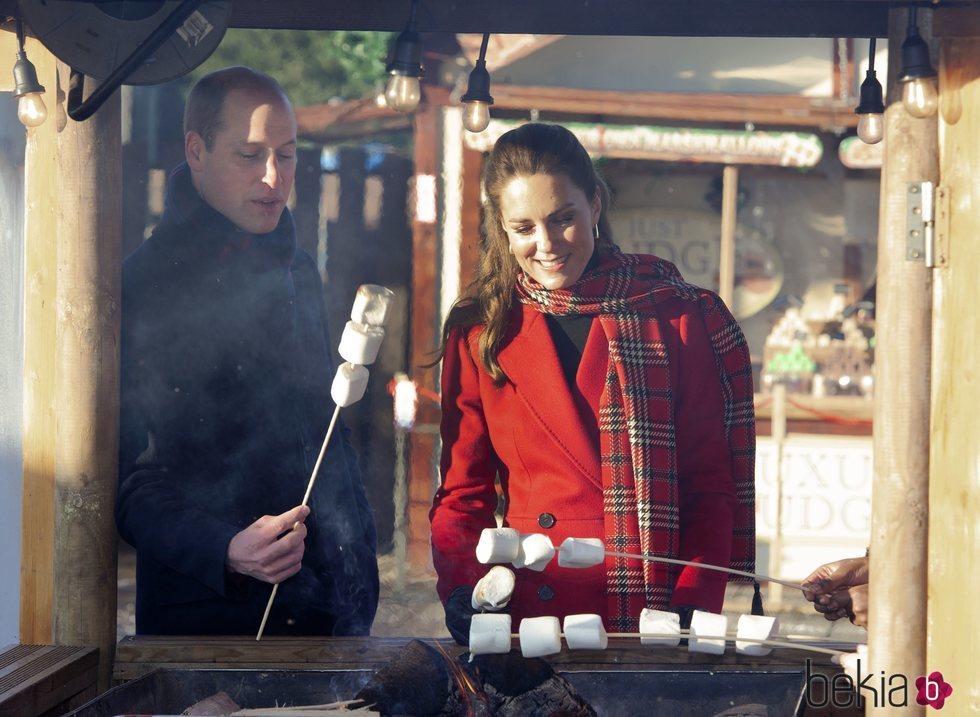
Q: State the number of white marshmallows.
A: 13